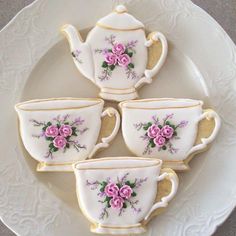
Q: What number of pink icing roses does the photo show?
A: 12